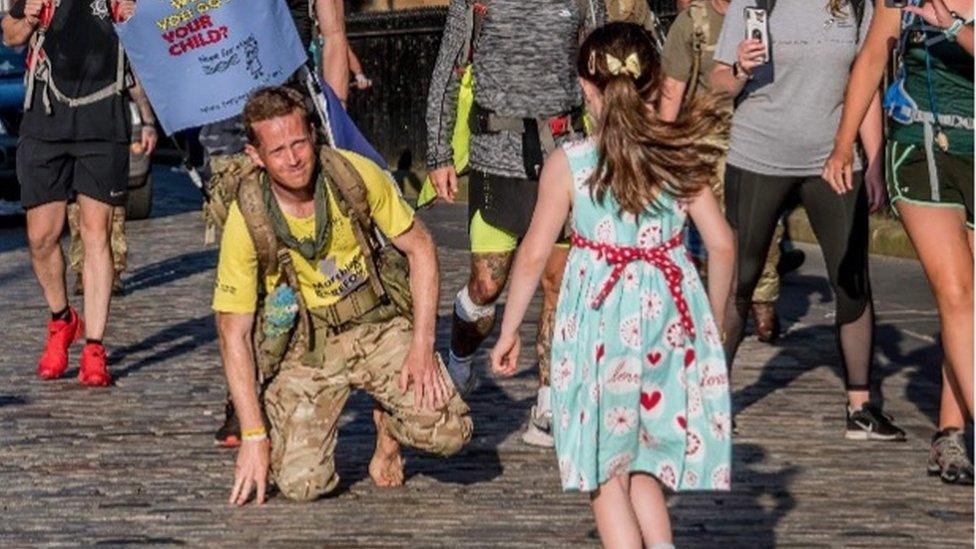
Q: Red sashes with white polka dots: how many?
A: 1